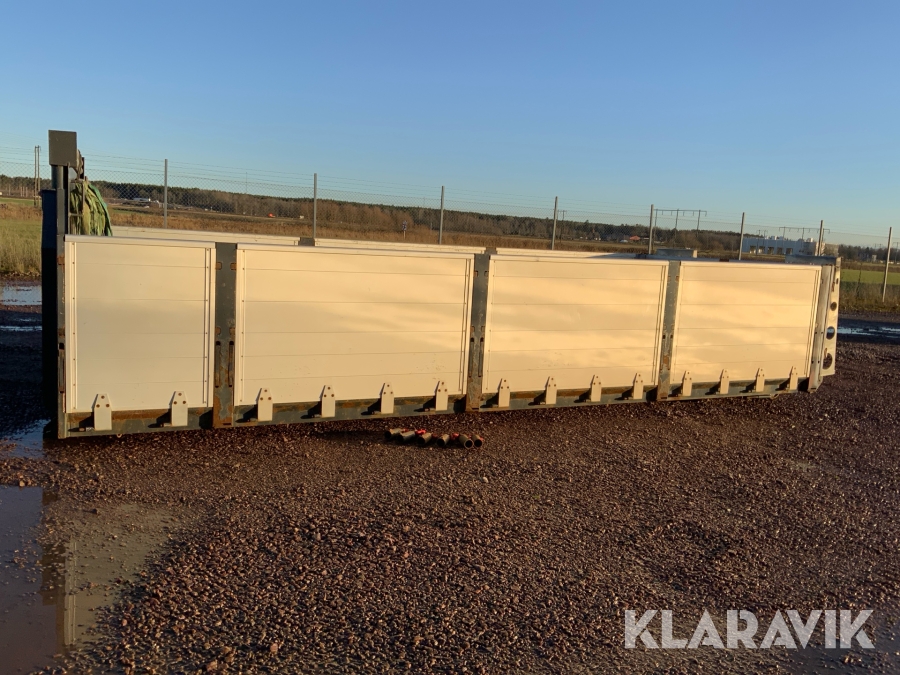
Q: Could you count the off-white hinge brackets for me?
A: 14